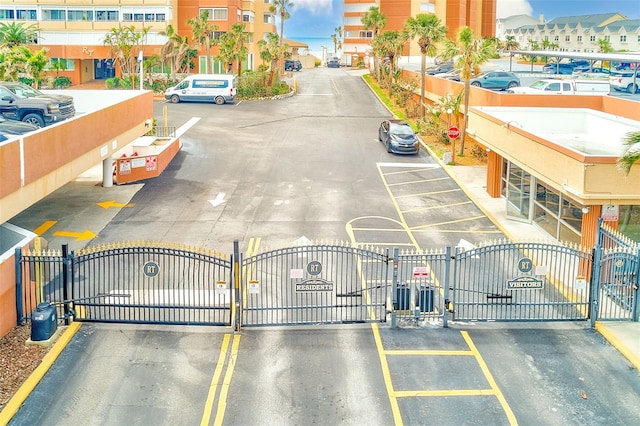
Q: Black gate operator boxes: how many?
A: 3